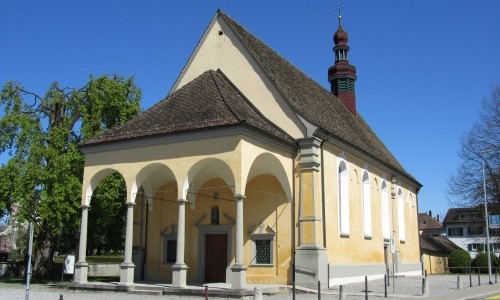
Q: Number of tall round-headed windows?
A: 4